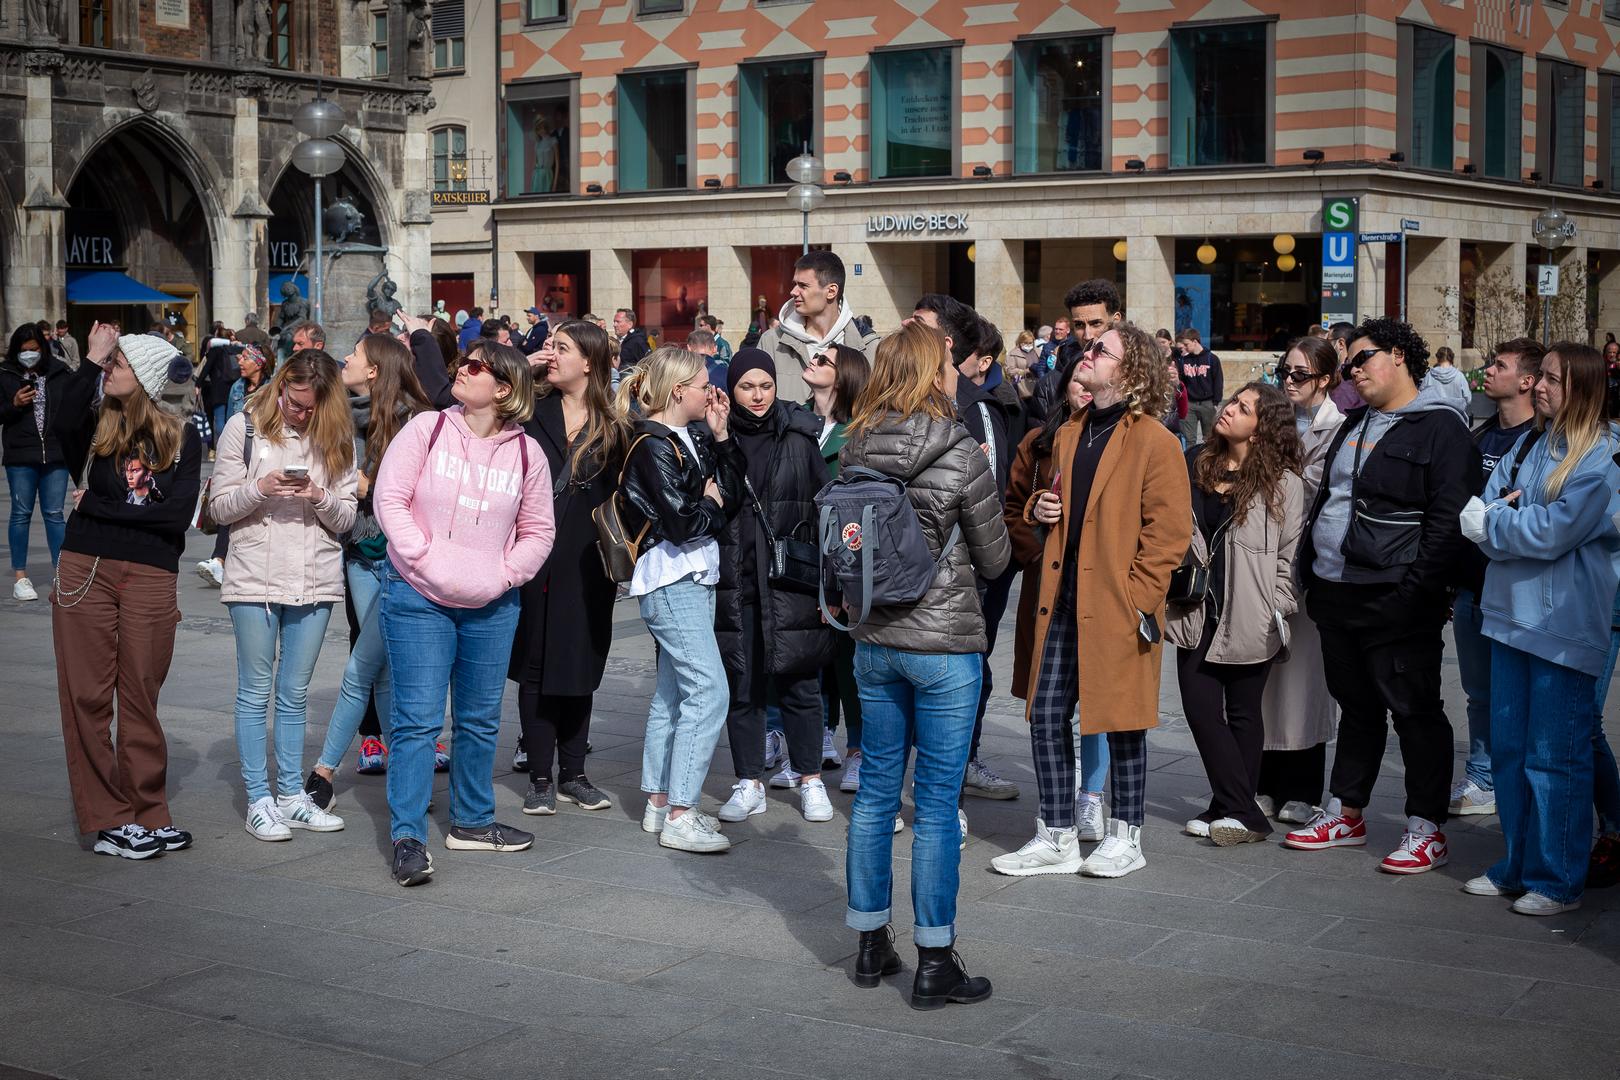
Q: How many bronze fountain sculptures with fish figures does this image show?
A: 1